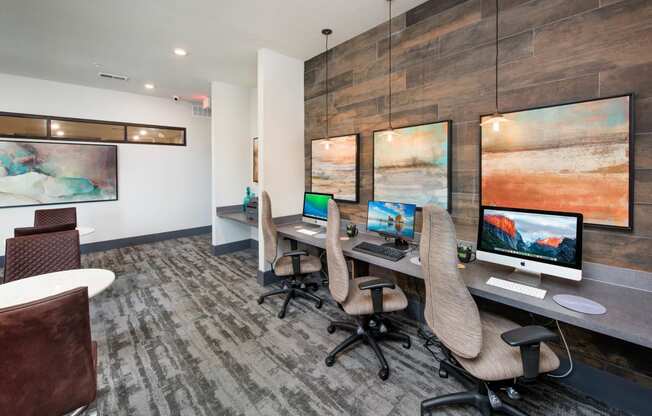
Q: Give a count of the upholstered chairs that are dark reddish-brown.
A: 4